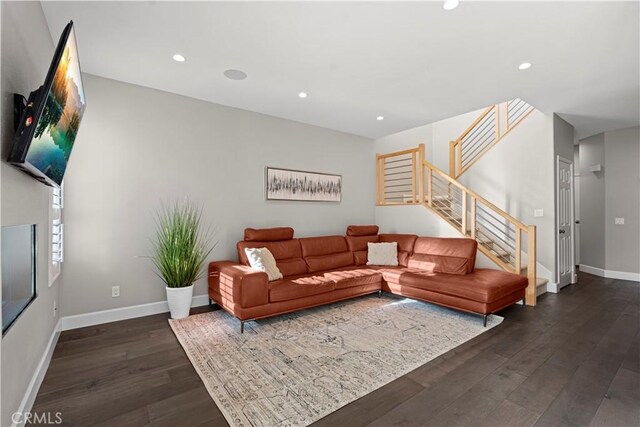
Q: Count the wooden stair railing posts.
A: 13